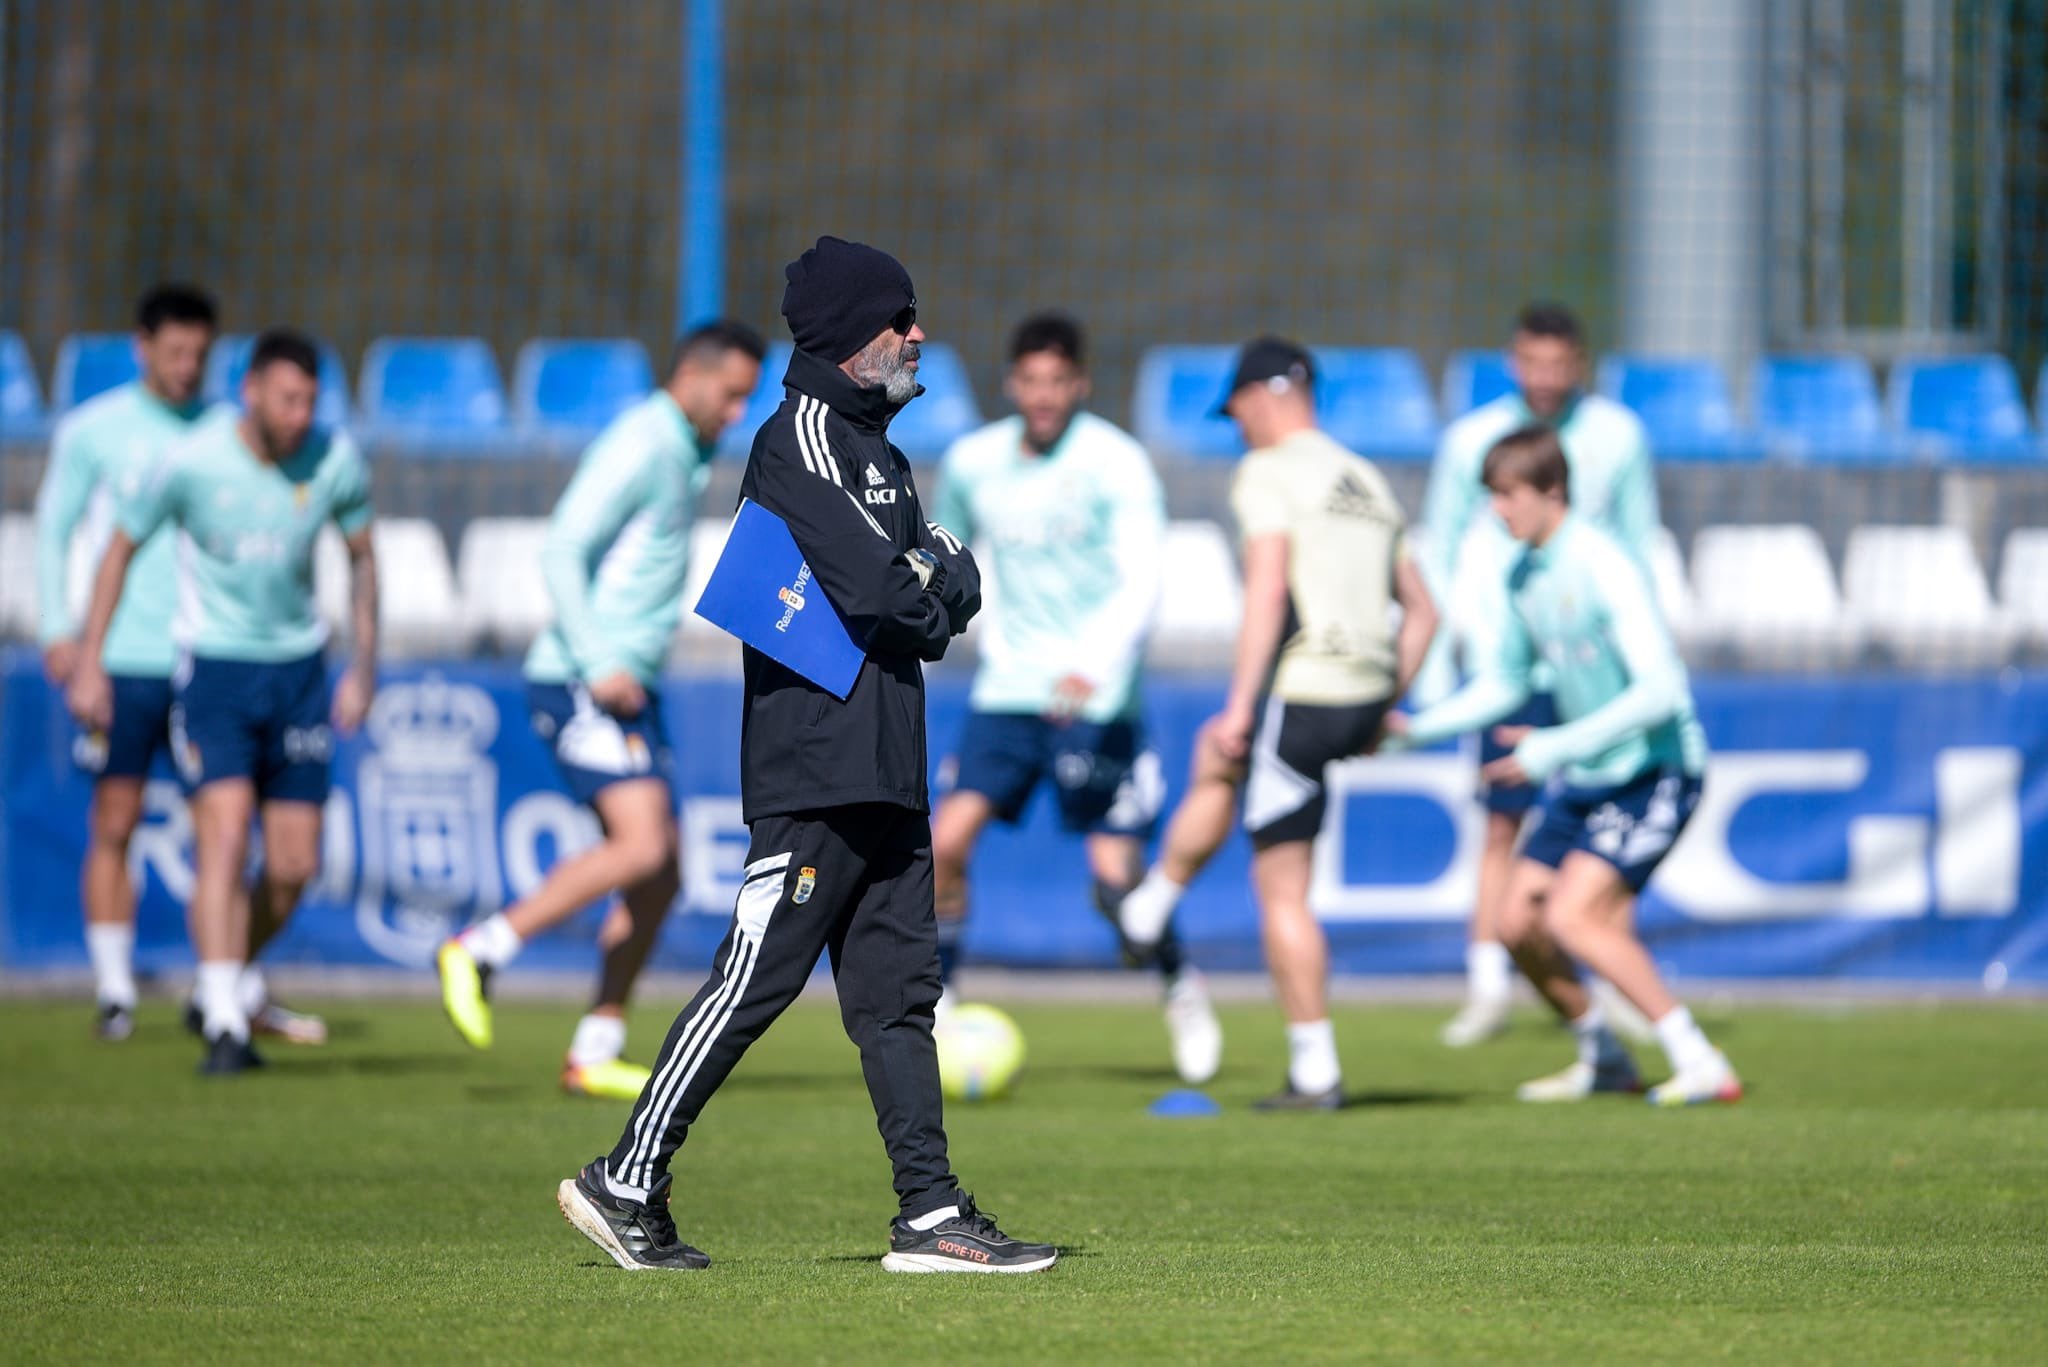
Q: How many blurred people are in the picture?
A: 7